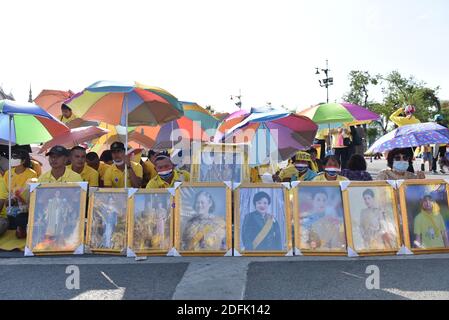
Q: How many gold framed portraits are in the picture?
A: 9